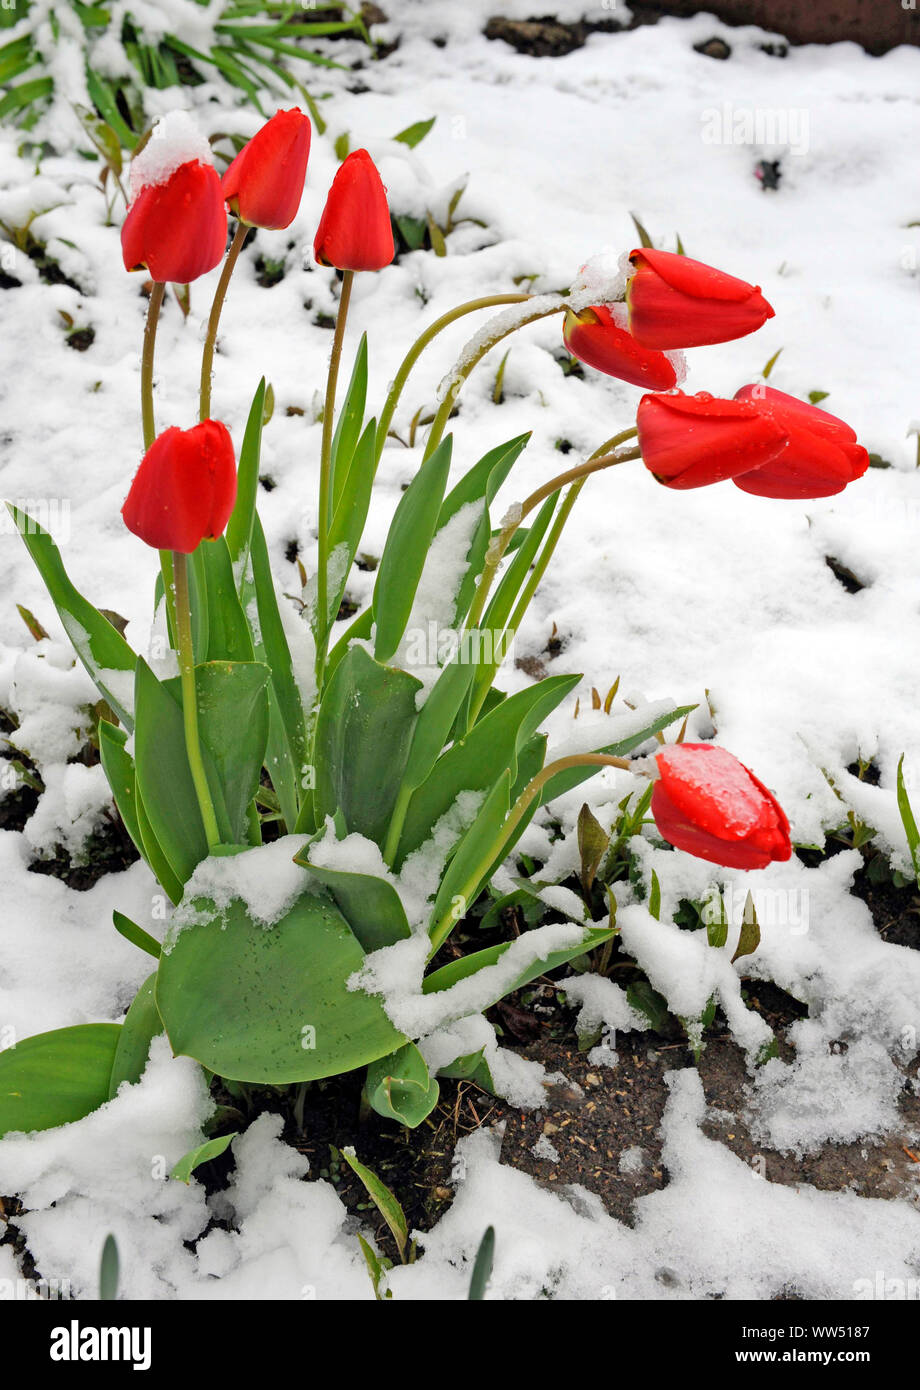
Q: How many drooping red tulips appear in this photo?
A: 5